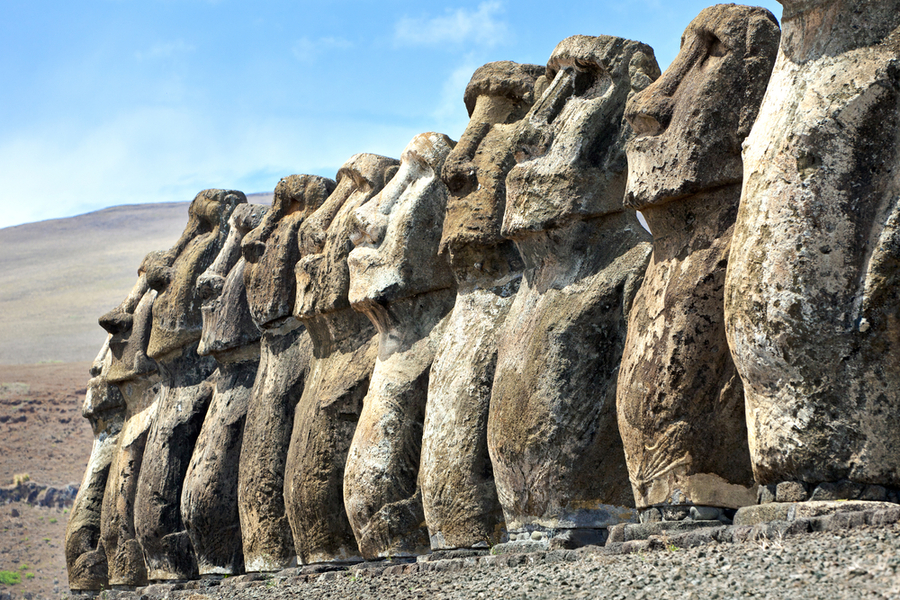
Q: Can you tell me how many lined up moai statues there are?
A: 11